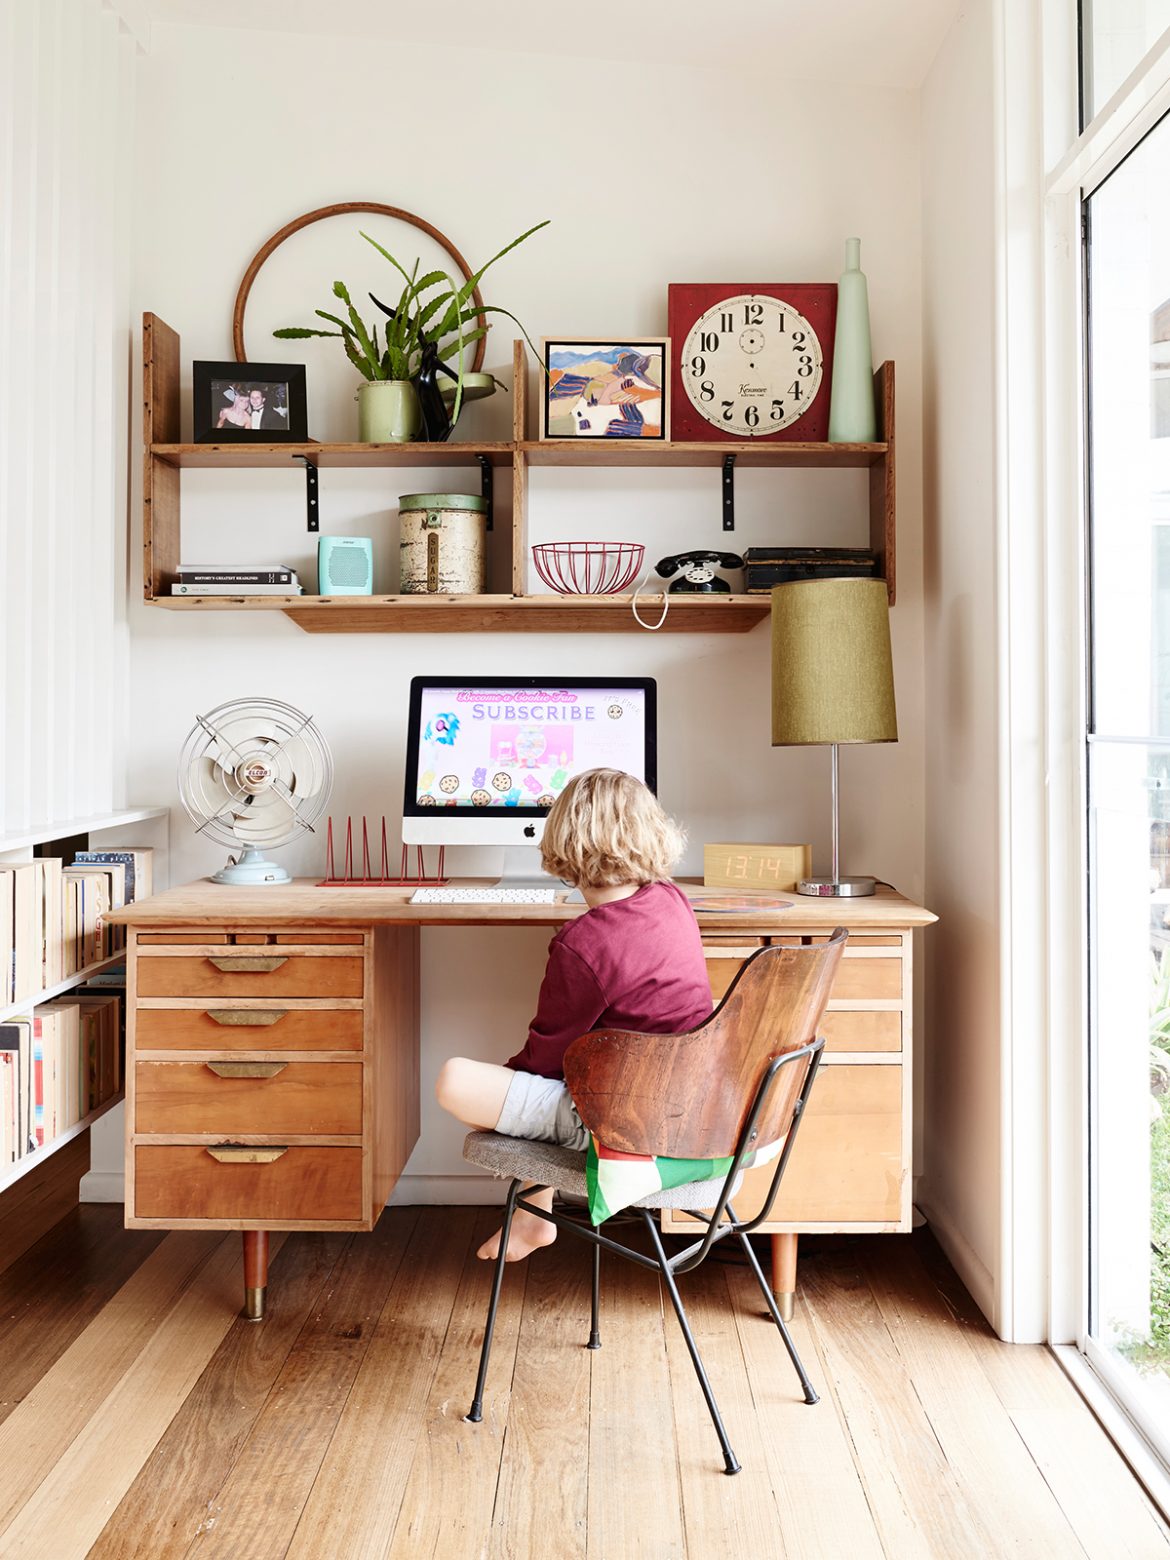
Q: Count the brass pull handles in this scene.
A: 4